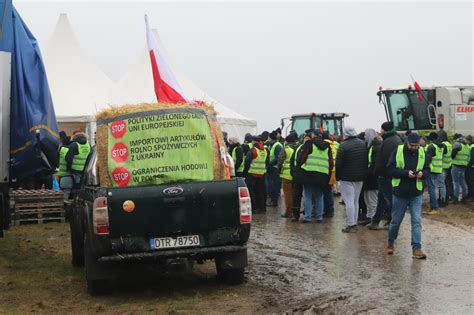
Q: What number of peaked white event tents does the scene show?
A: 2